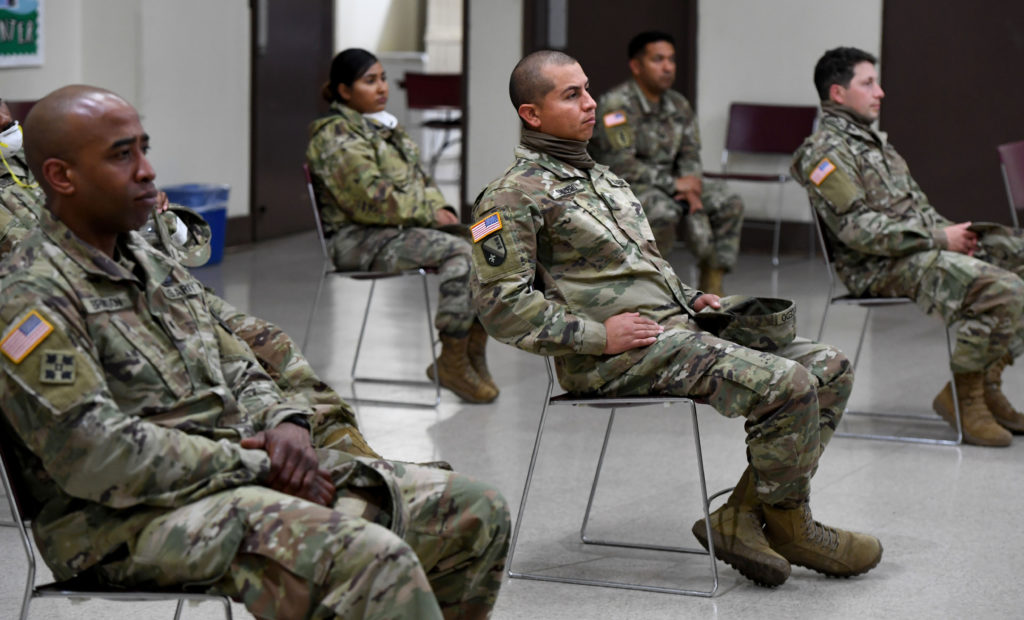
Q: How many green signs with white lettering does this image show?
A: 1